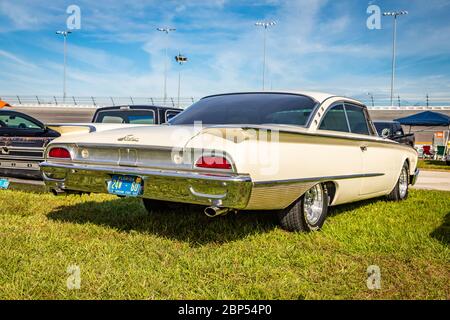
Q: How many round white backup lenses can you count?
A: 2